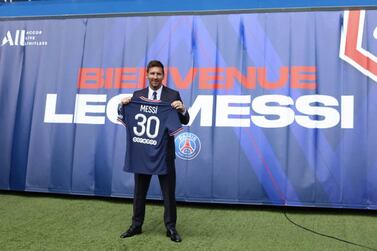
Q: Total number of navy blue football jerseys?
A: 1